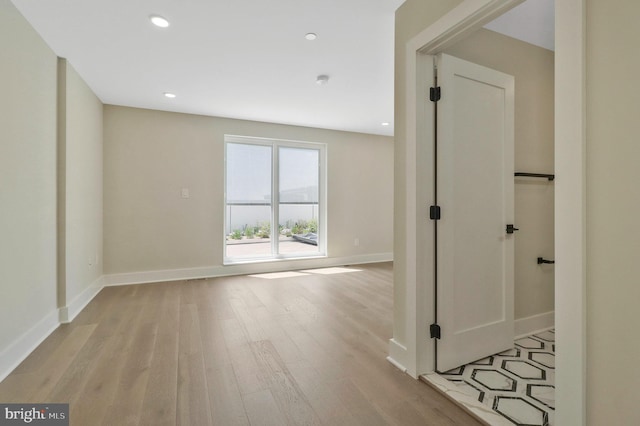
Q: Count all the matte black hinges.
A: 3